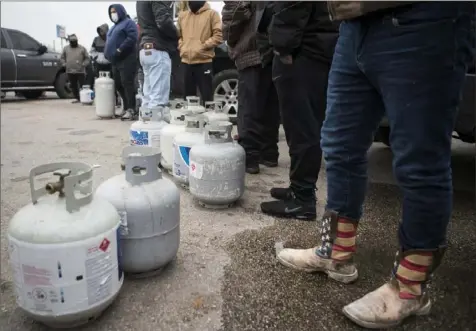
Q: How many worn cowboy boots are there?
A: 2